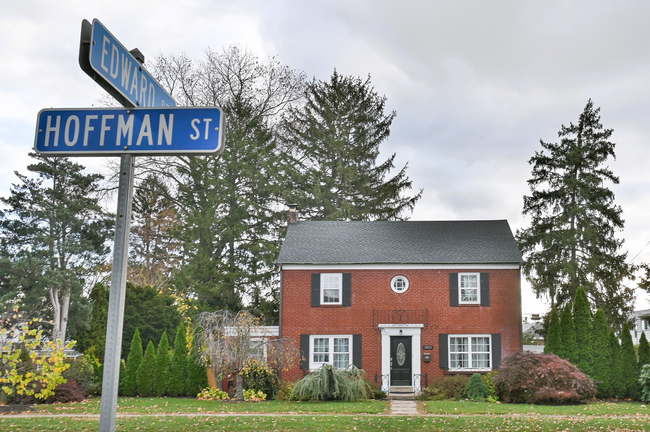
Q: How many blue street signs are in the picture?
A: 2